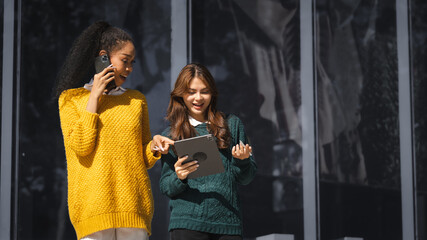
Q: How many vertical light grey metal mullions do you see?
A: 4